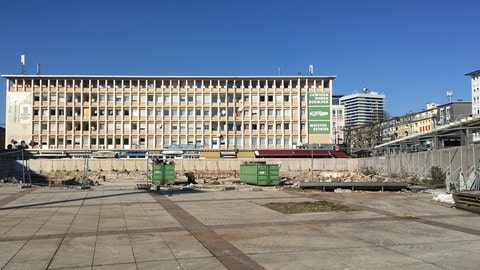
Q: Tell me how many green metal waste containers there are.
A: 2